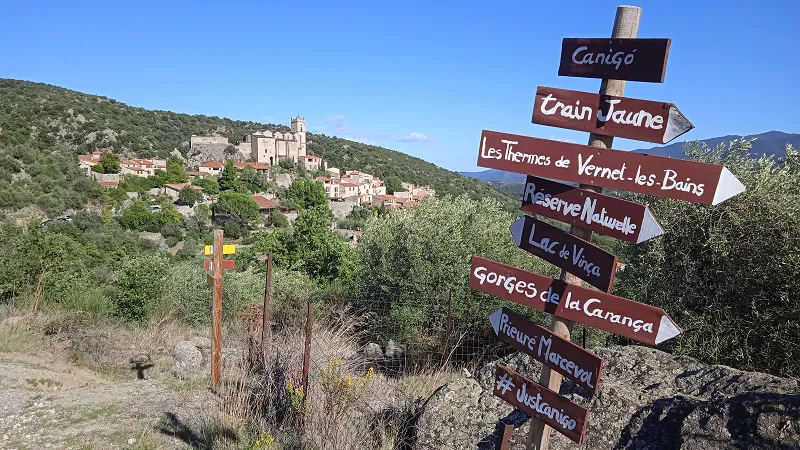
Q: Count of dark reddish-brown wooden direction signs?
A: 8